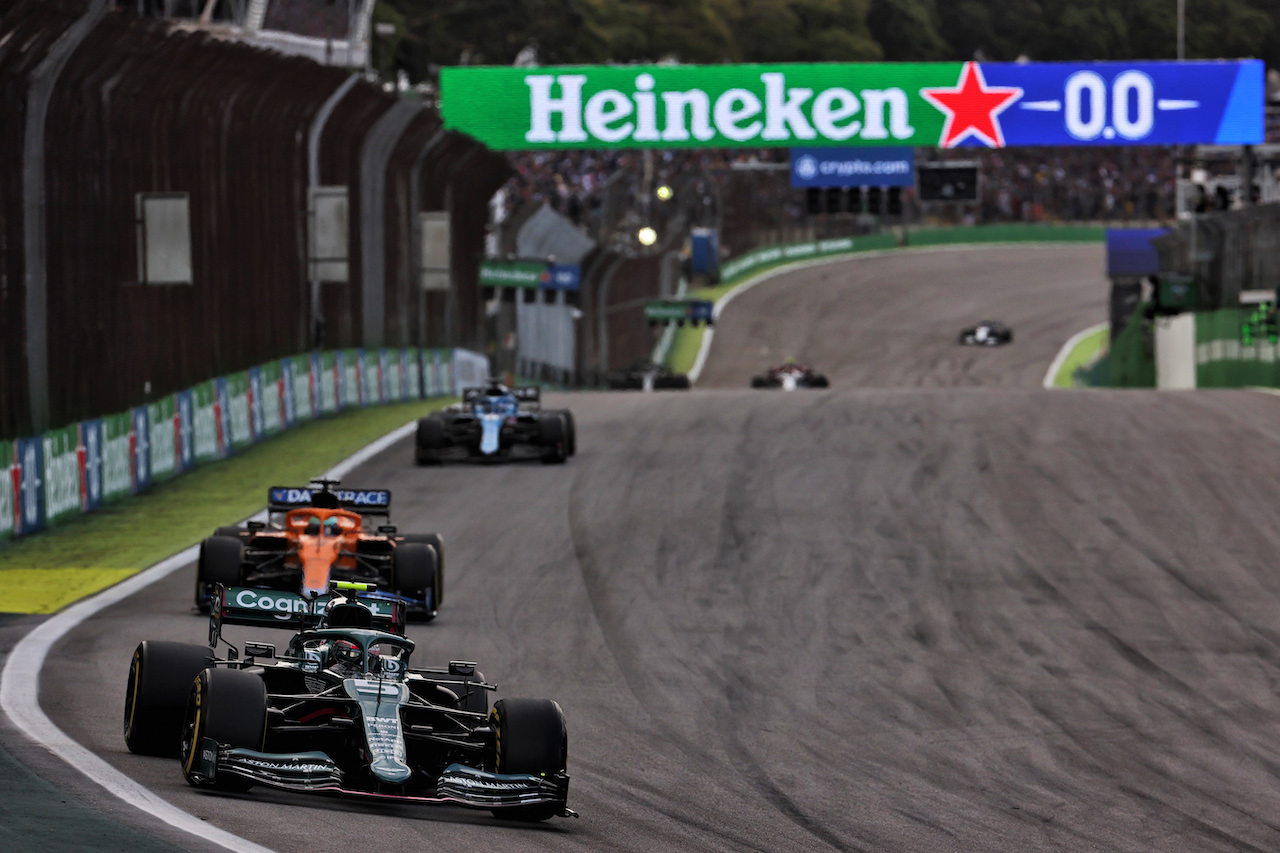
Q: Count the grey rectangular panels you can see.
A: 3